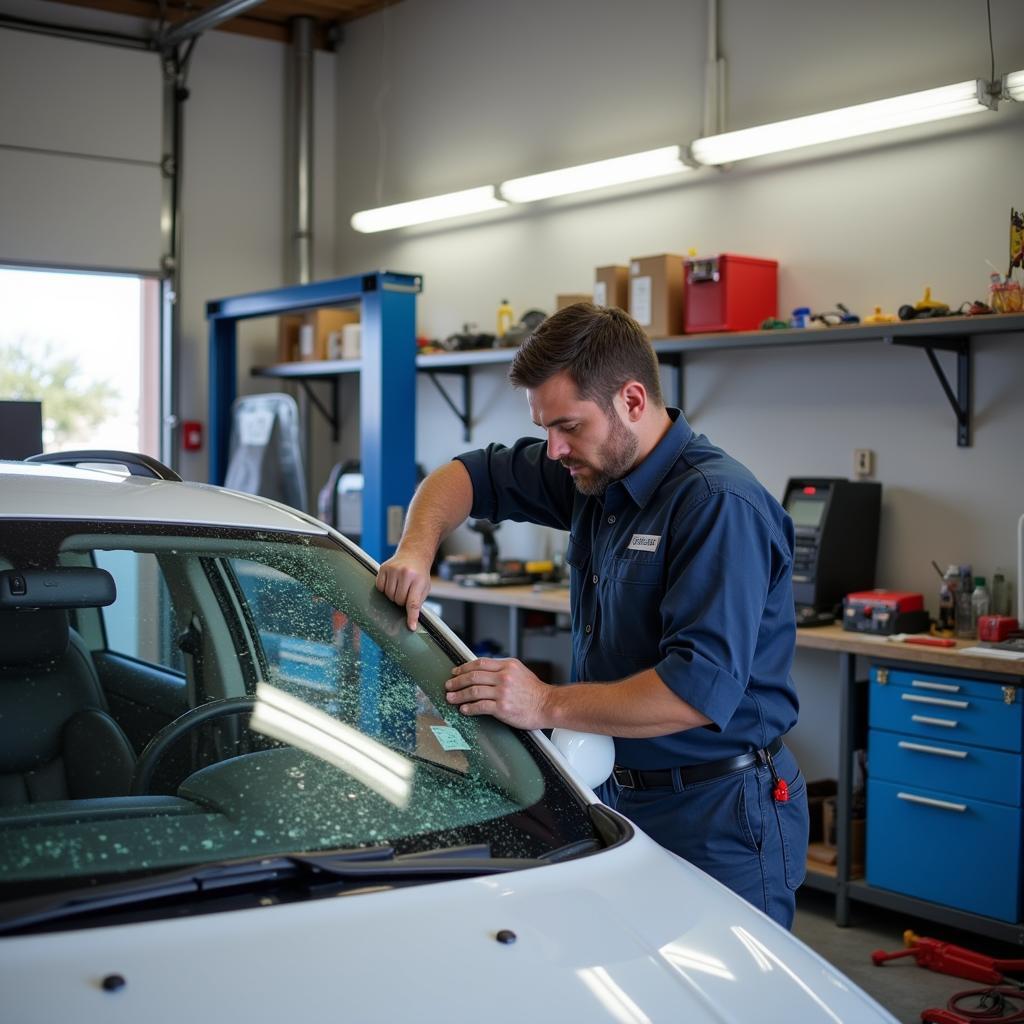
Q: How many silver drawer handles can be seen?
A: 5